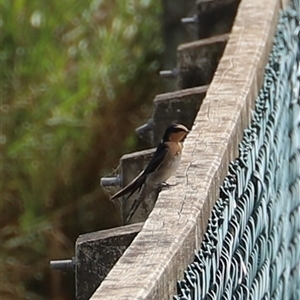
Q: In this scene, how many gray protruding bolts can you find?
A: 5